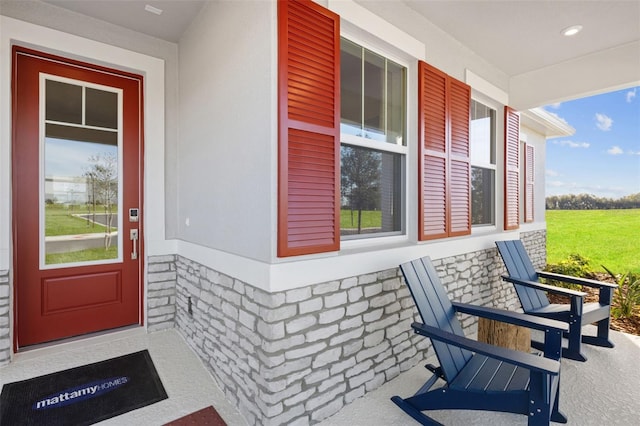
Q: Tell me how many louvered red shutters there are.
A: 5